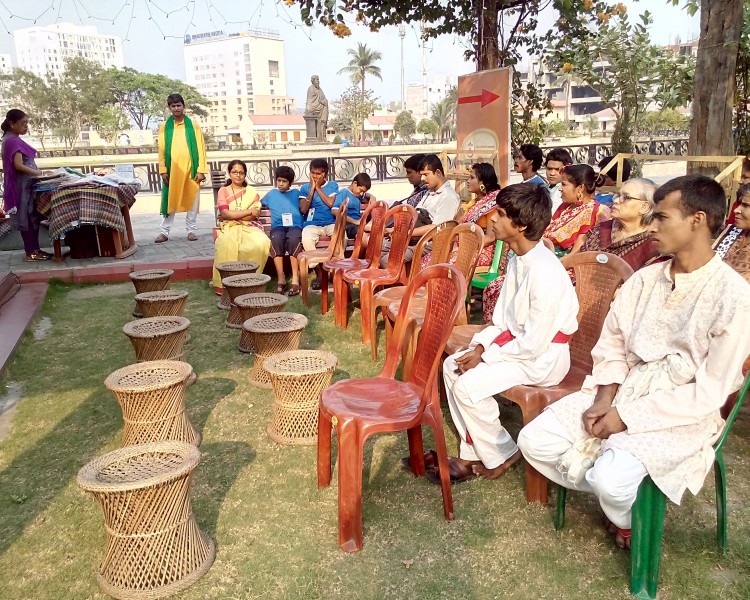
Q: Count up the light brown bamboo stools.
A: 10